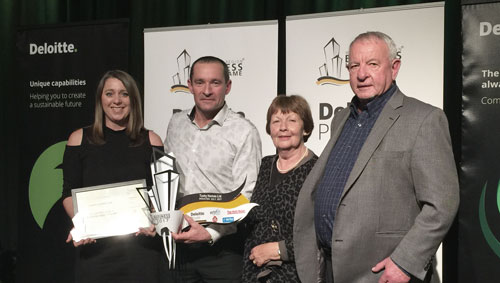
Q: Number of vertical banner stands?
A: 4